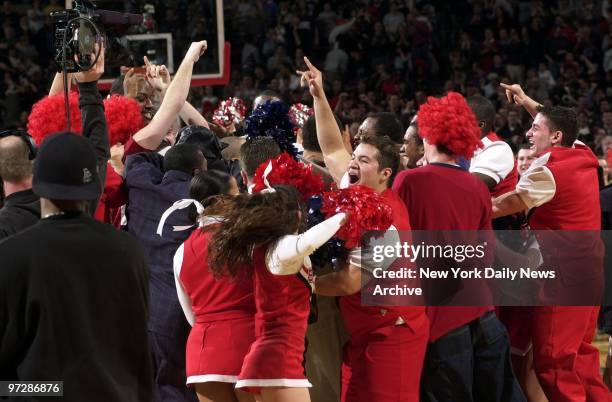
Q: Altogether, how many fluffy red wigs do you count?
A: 3